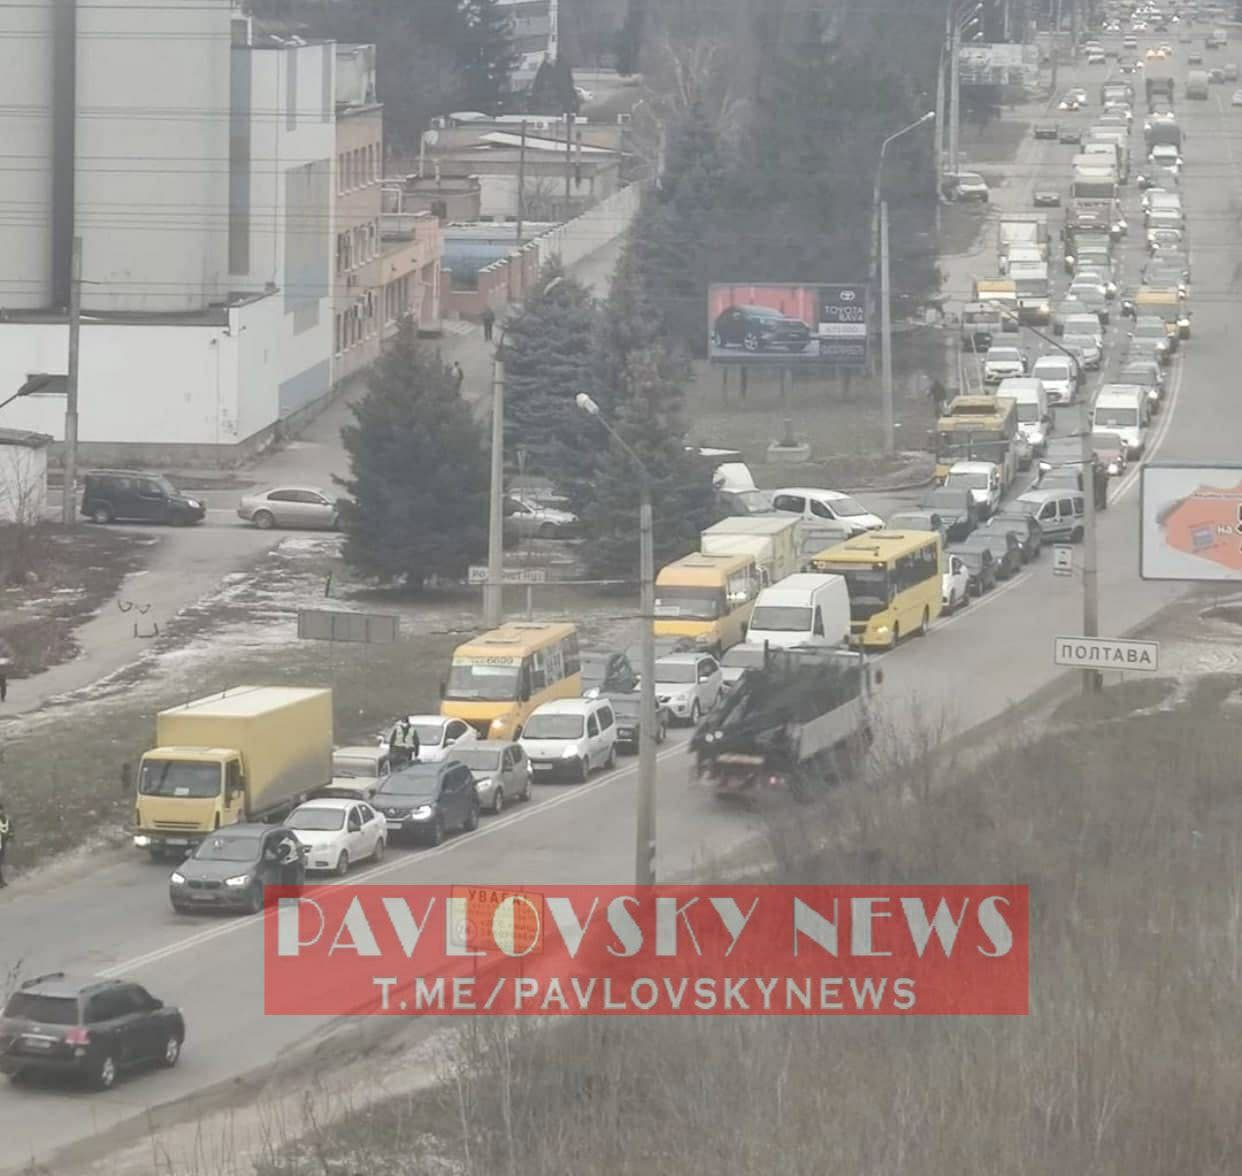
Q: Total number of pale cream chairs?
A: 0